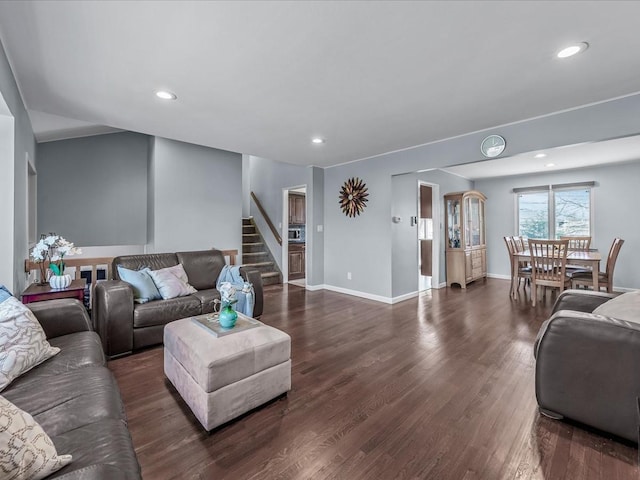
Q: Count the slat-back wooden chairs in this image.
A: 5